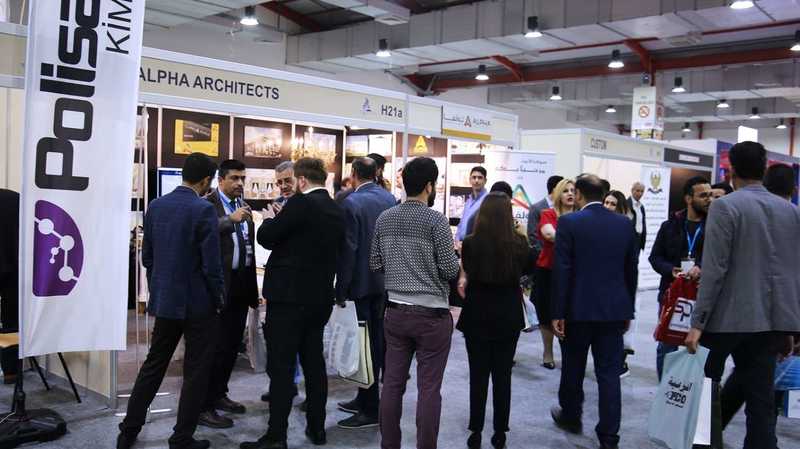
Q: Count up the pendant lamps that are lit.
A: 14